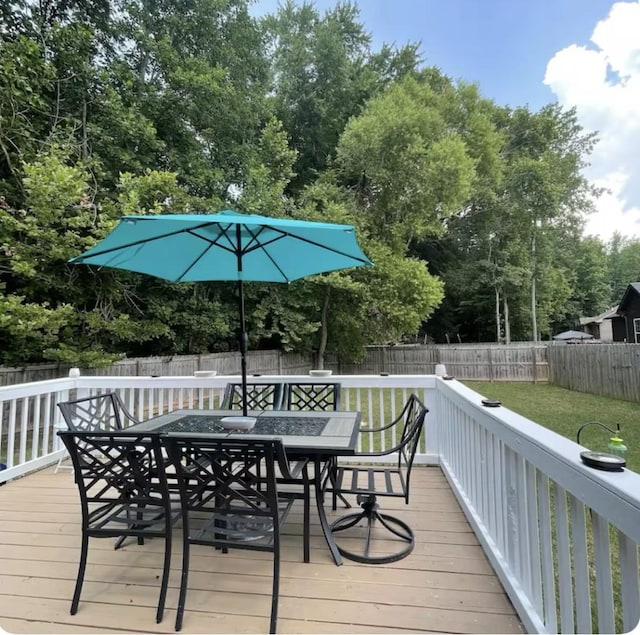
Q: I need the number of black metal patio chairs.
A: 6